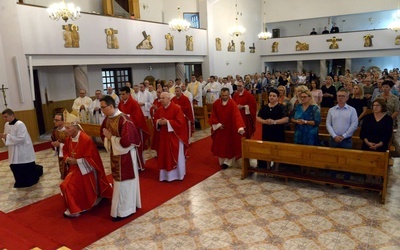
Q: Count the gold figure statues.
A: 14